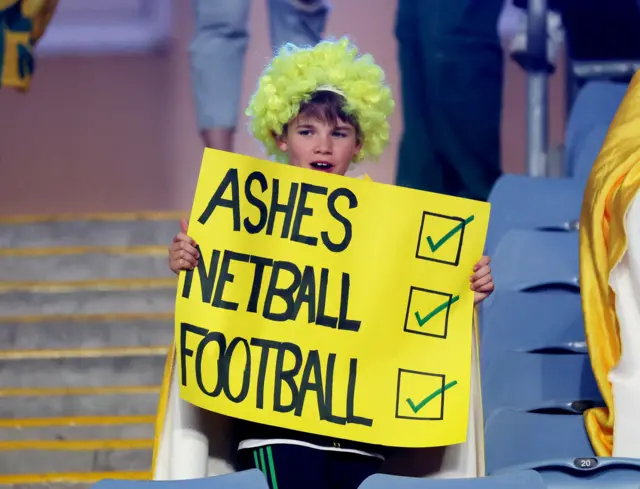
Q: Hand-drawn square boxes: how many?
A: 3